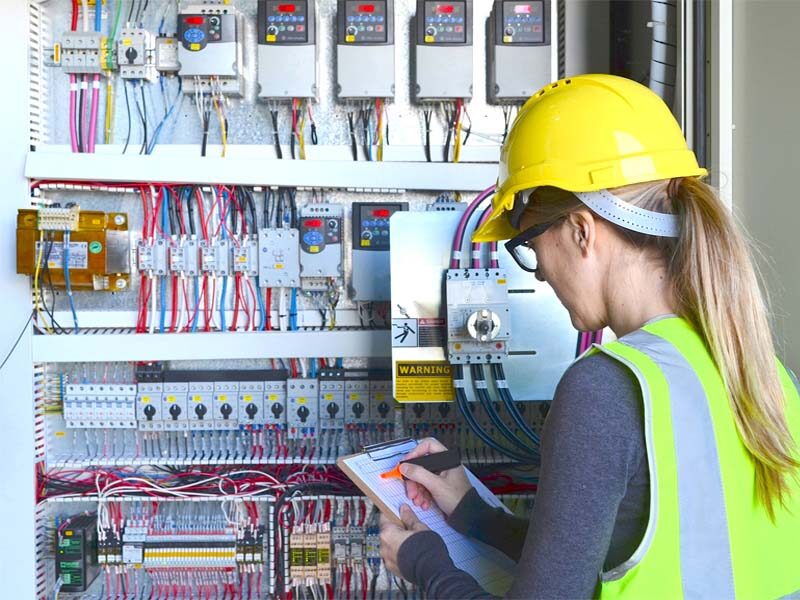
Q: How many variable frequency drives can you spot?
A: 7